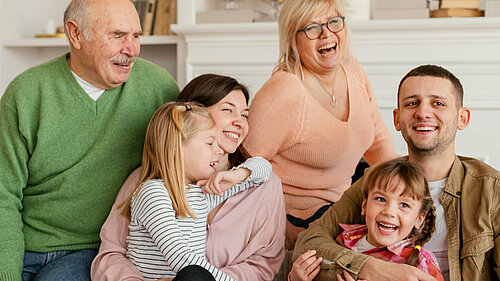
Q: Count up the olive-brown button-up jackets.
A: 1